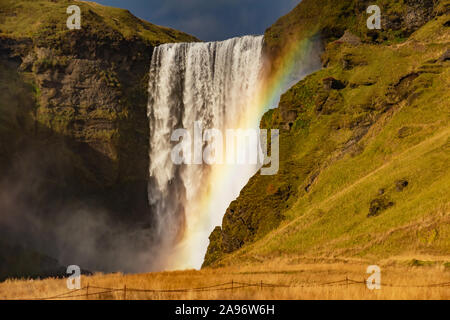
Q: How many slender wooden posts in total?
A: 6